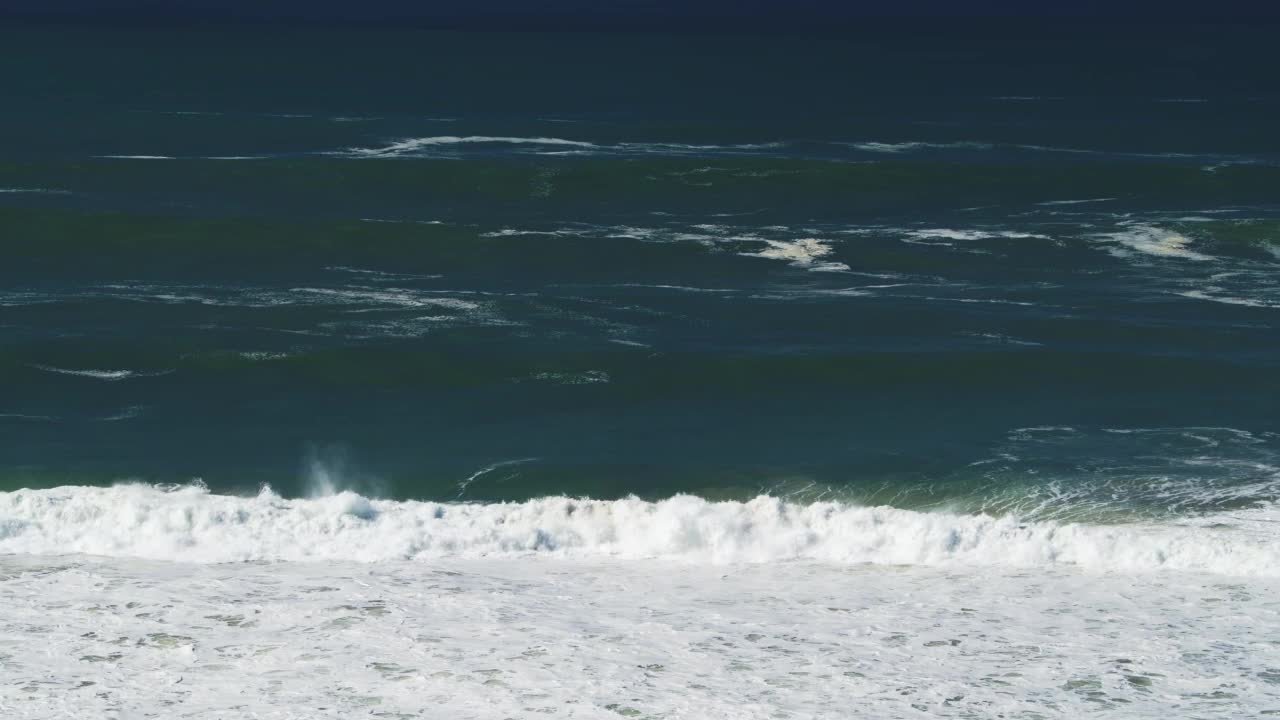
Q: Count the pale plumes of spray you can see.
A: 1